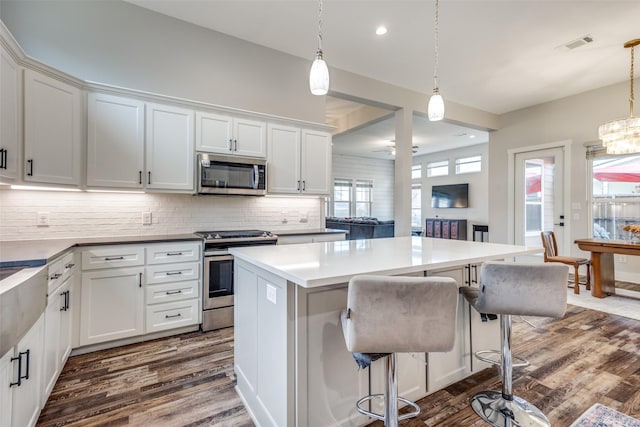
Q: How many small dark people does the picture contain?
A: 0